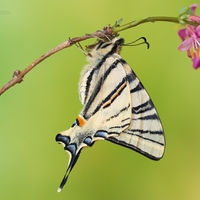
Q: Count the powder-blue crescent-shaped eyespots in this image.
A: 4